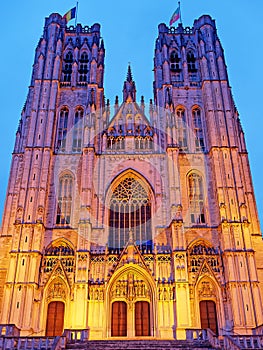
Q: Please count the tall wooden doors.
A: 4